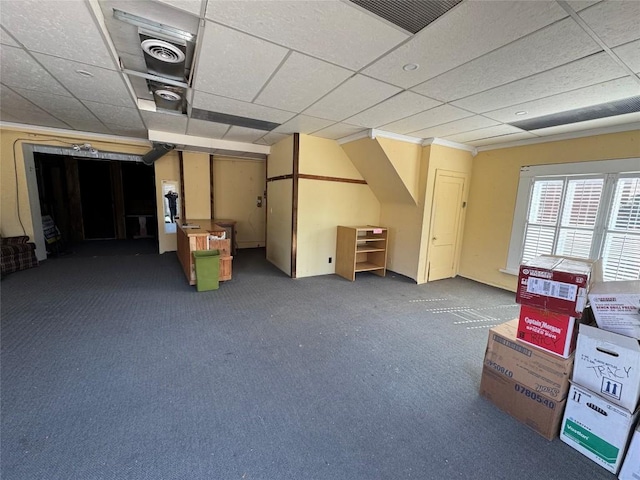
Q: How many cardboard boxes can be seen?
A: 8